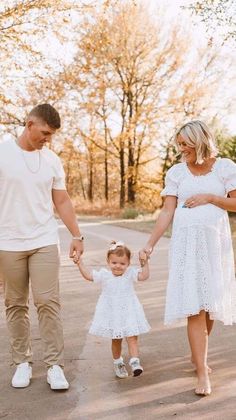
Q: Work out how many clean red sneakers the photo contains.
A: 0